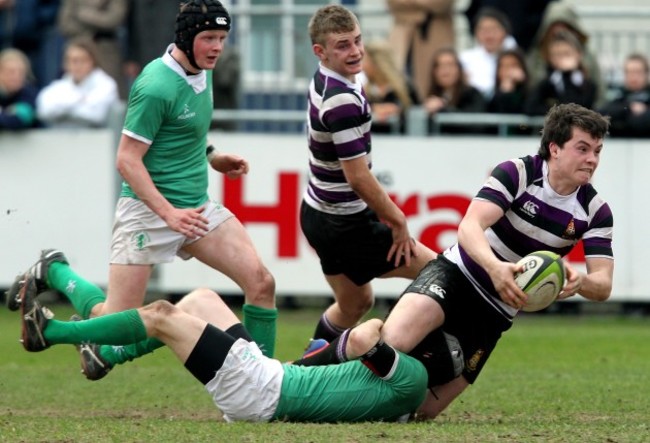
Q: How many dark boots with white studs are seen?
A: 3